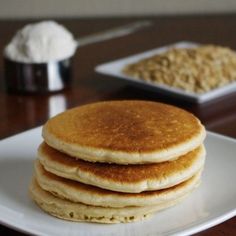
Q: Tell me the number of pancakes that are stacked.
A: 4